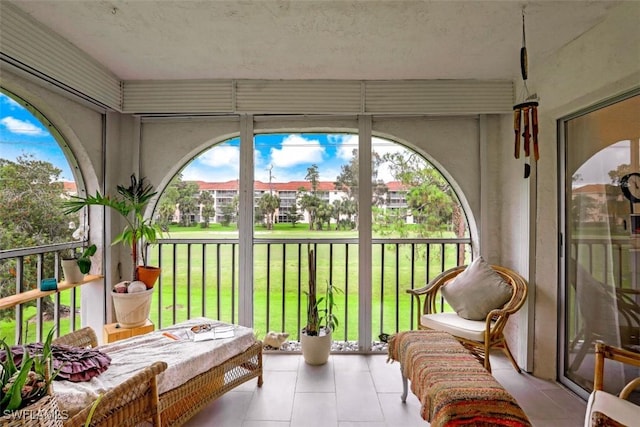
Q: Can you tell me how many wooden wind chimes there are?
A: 1